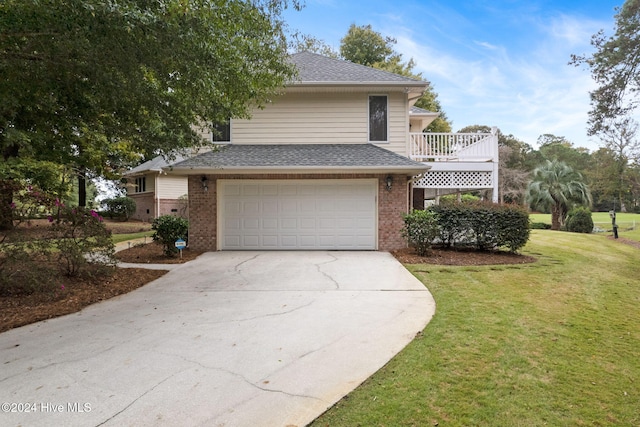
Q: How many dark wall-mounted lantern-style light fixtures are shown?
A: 2